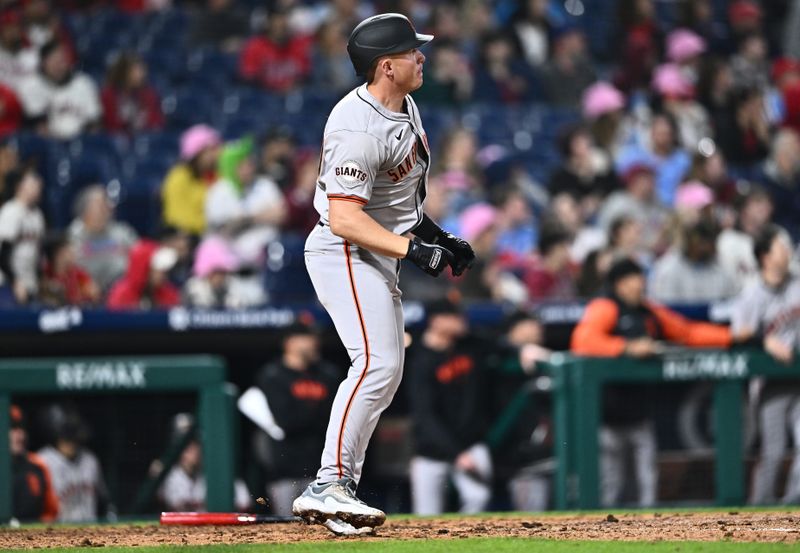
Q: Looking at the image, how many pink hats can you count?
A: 7